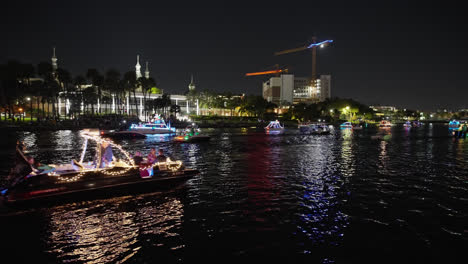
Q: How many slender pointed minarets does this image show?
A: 4